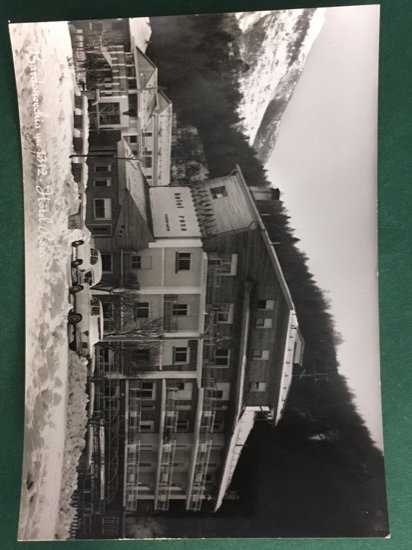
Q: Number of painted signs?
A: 1